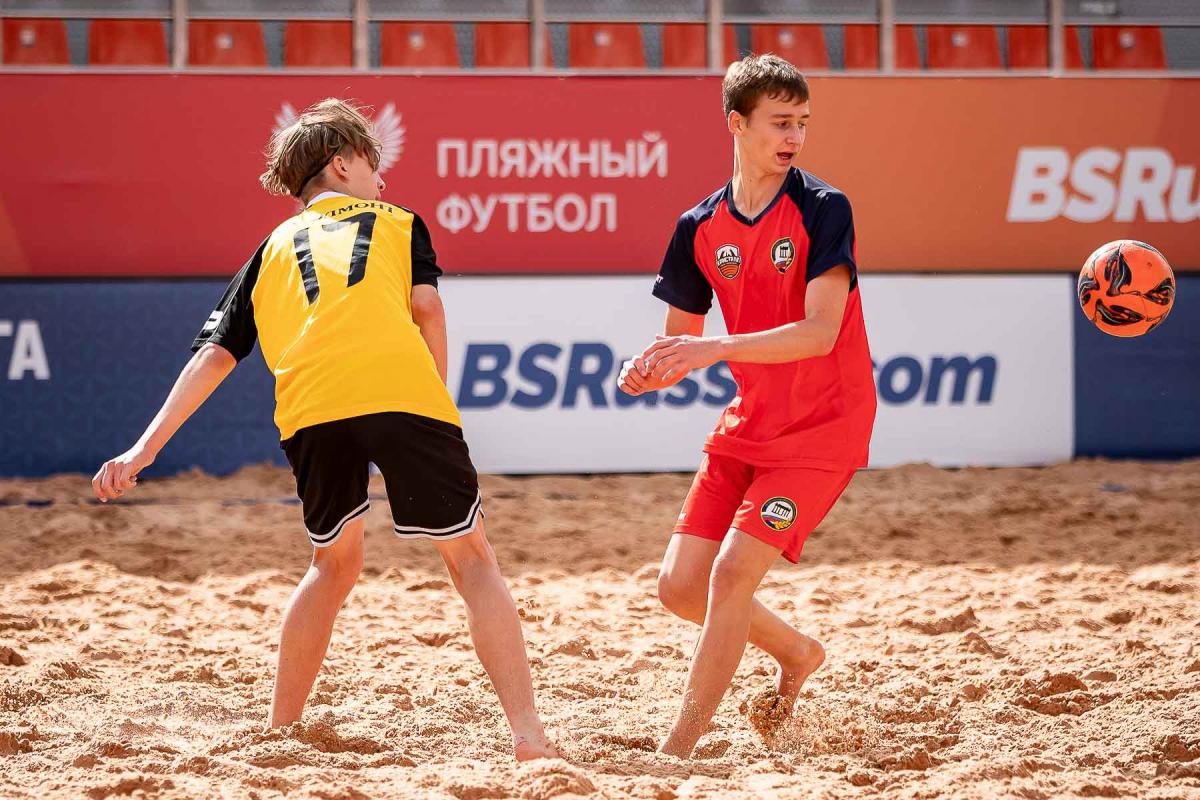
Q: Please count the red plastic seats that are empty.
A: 13